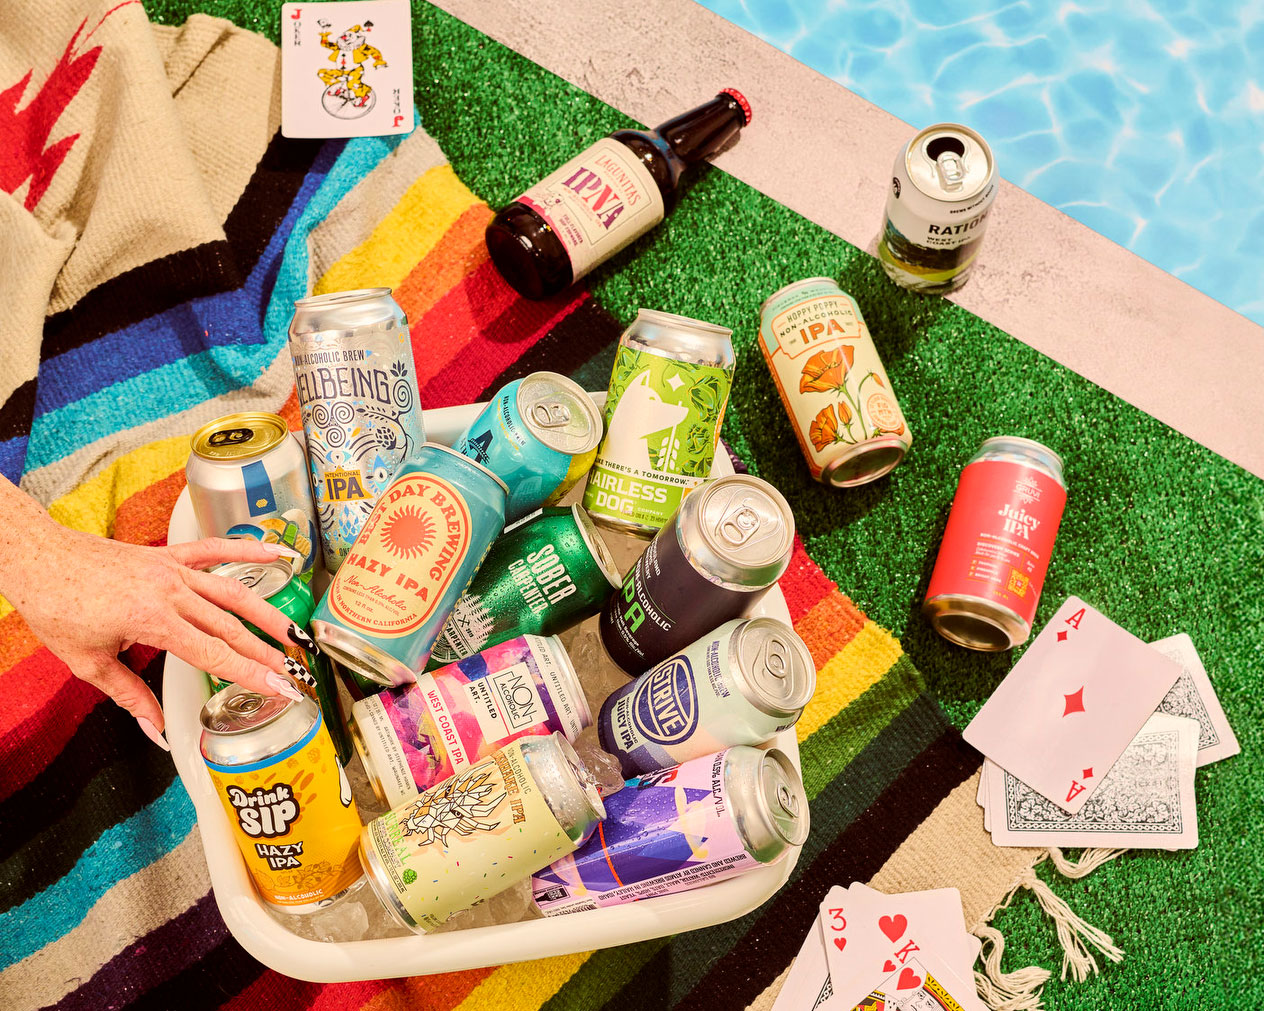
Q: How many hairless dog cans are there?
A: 1